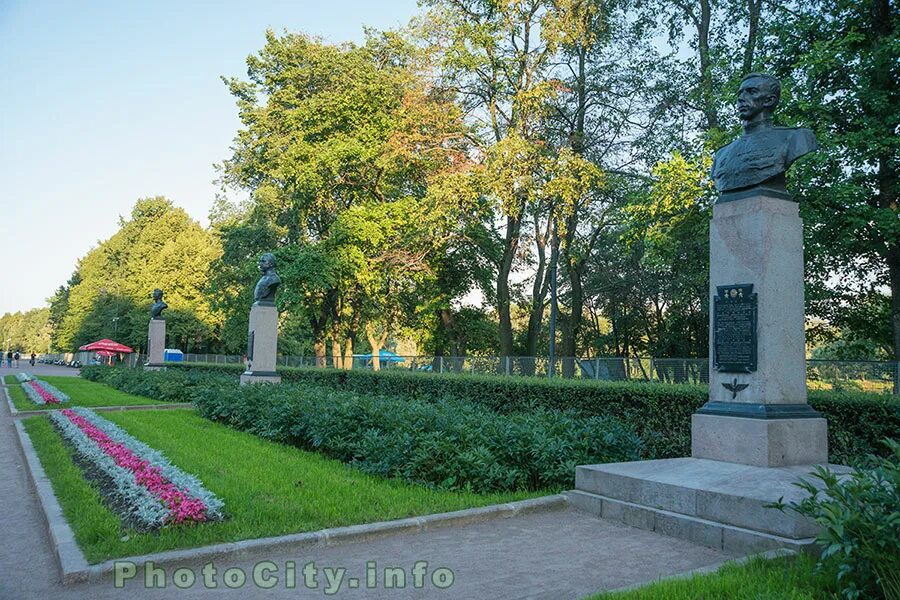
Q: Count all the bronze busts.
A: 3